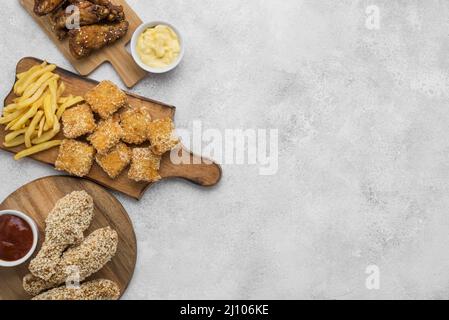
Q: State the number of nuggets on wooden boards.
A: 8